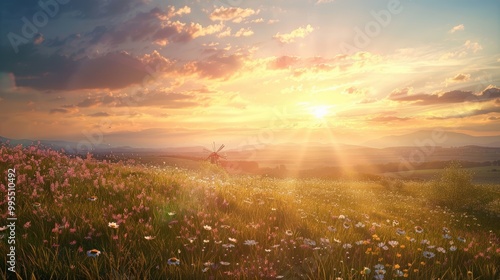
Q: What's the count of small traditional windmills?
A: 1